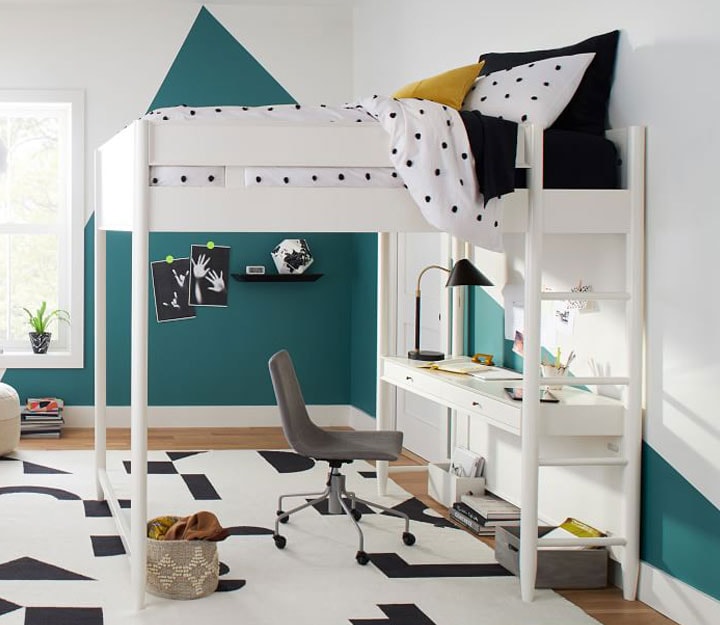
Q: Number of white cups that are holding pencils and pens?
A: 1